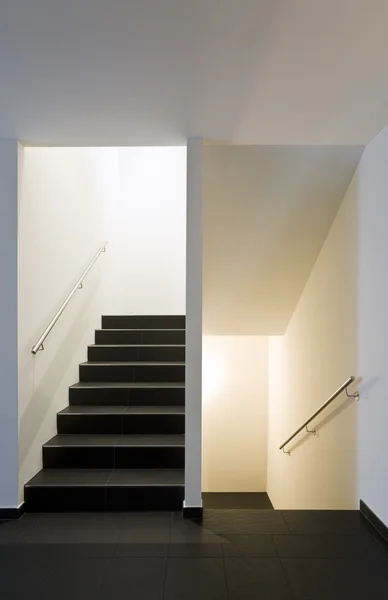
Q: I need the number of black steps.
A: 8